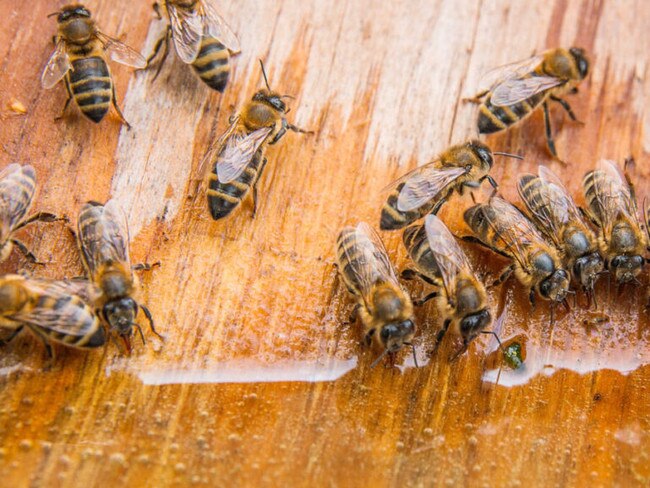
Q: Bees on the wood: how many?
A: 13